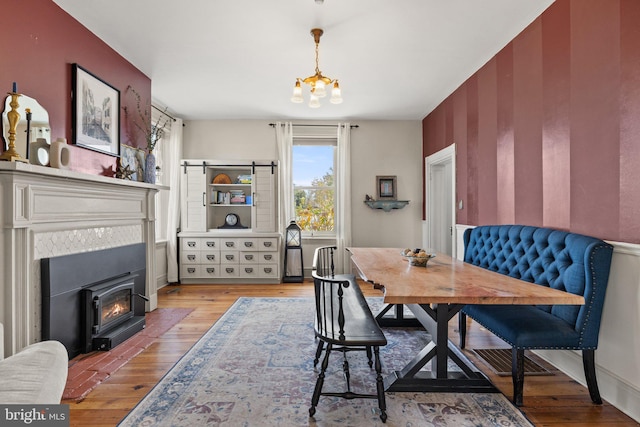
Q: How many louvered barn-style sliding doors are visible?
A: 2